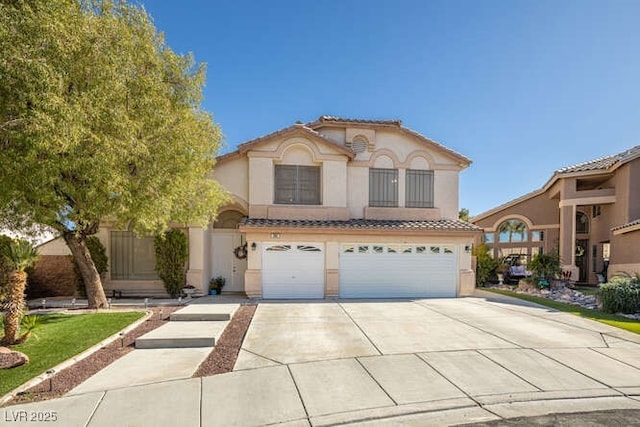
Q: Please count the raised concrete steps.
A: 2